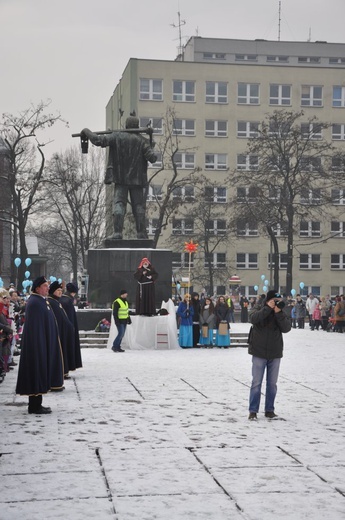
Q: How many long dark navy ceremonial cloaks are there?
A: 3